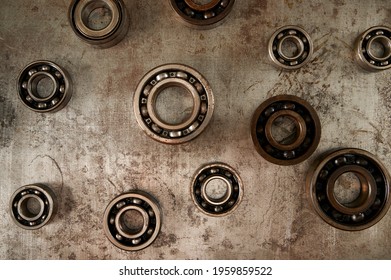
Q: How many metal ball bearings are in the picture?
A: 11